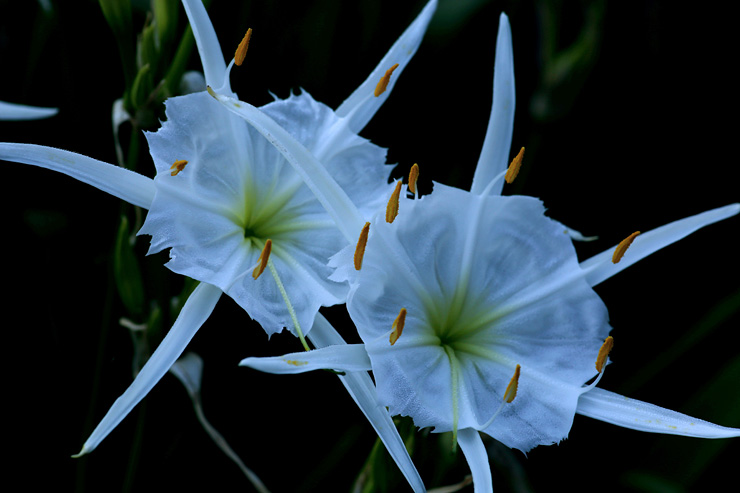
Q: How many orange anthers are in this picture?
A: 12